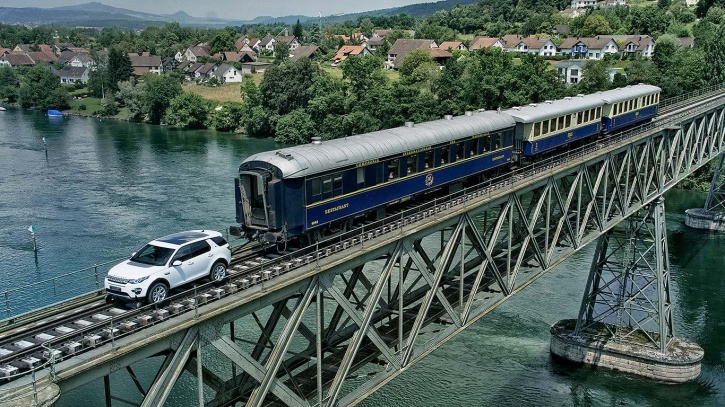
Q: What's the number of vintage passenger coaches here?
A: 3